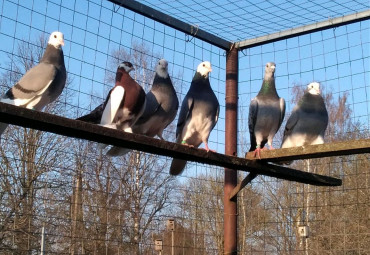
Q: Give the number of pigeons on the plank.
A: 6